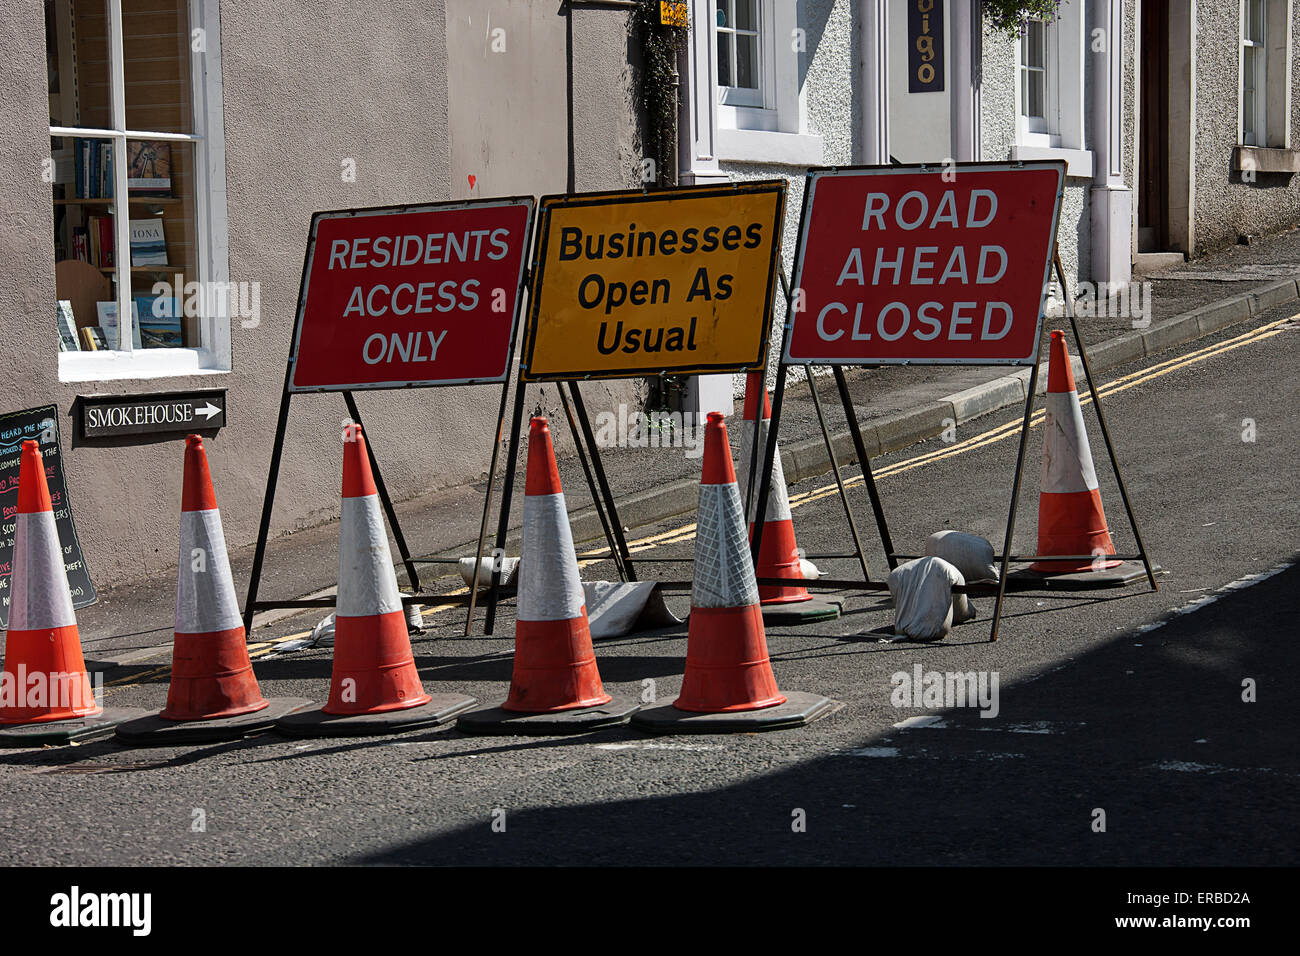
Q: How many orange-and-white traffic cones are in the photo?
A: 7